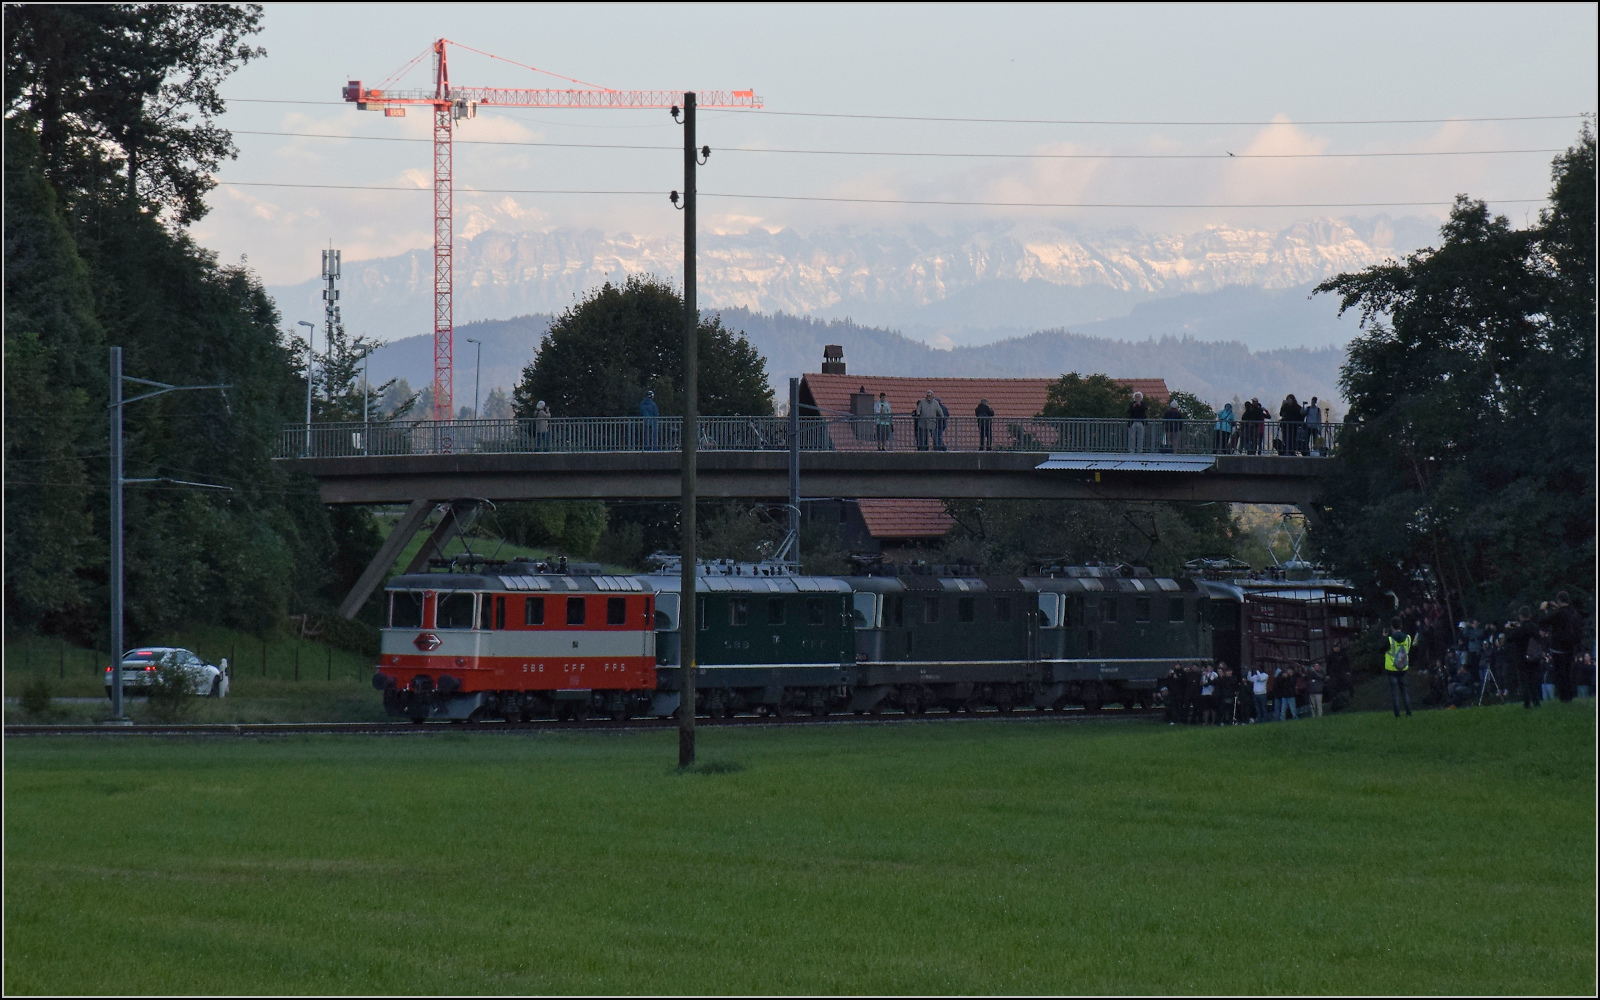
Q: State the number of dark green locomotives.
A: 3